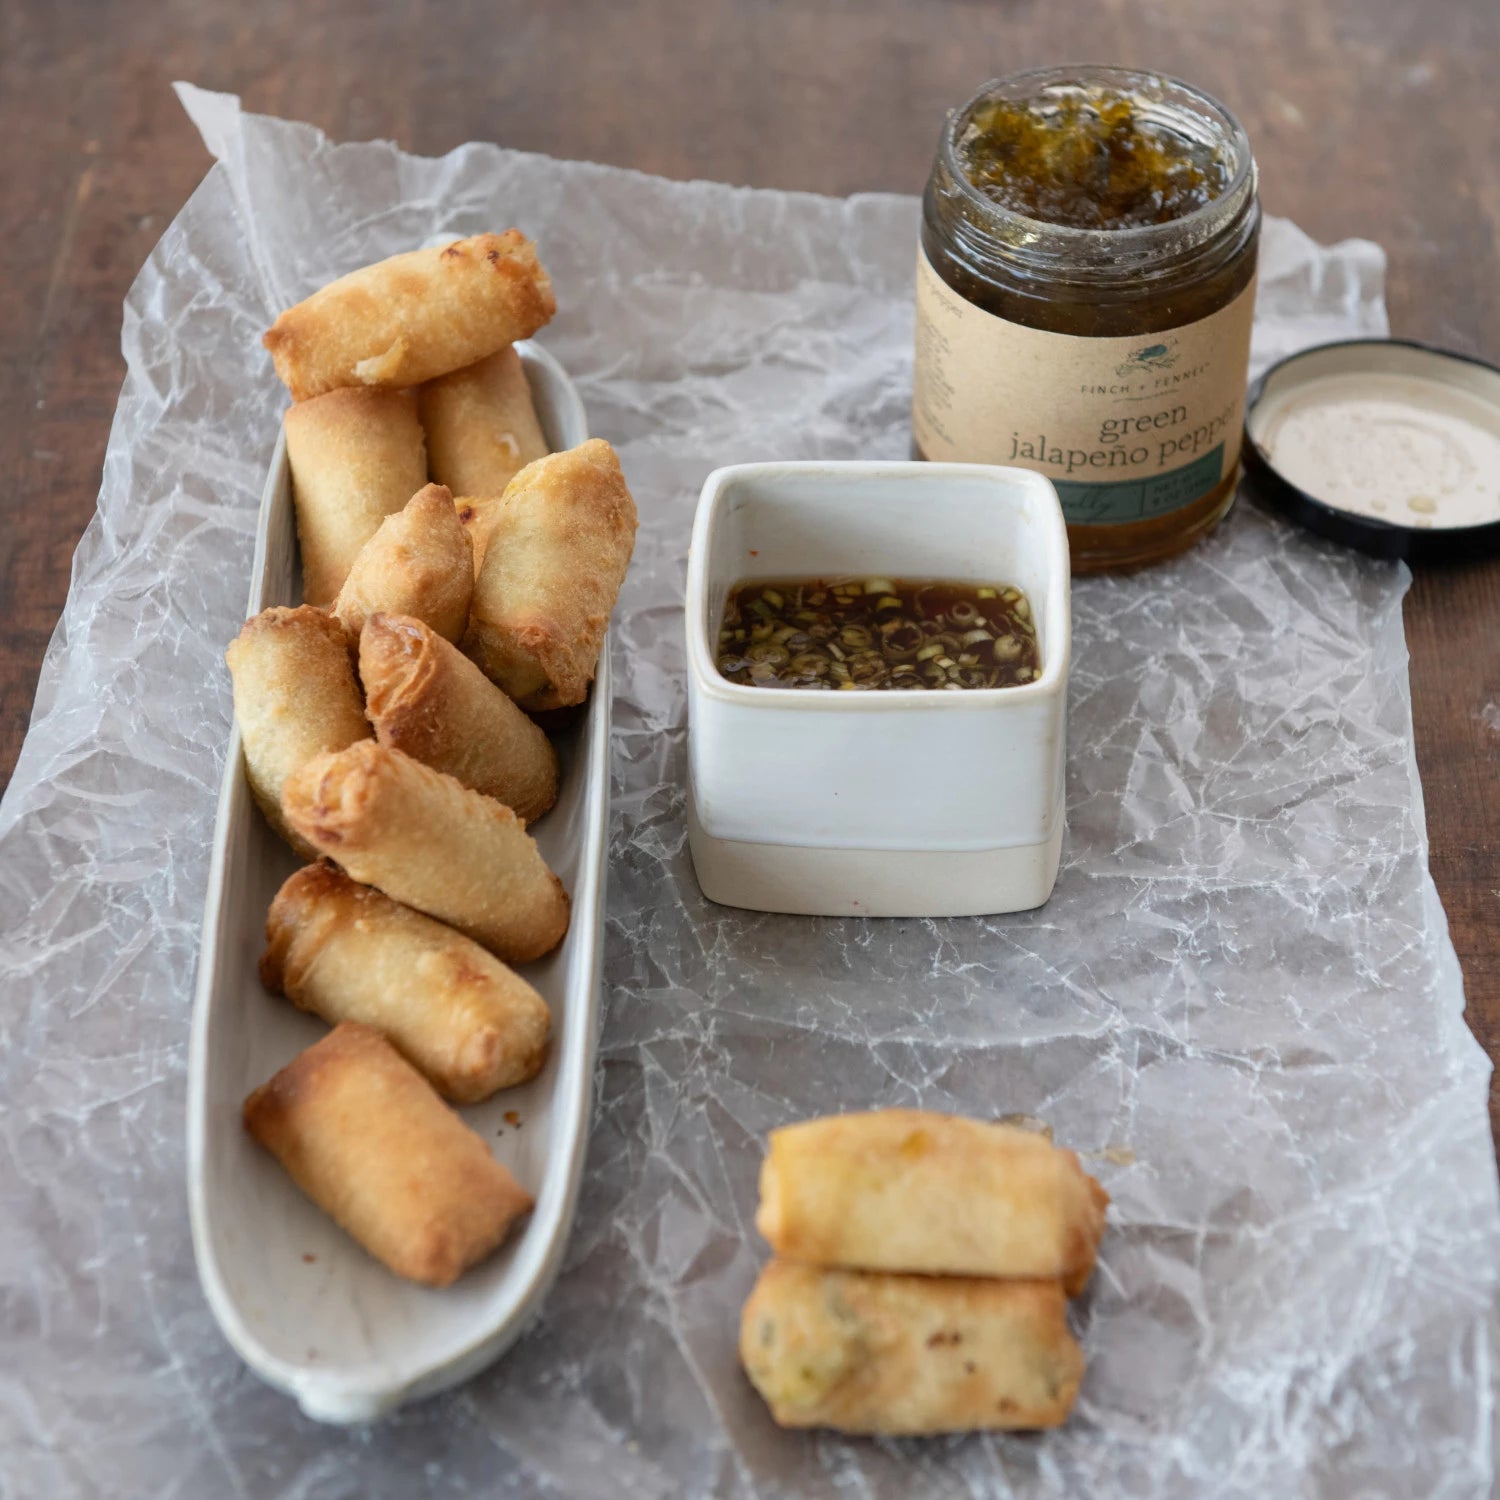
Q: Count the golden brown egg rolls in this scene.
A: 13